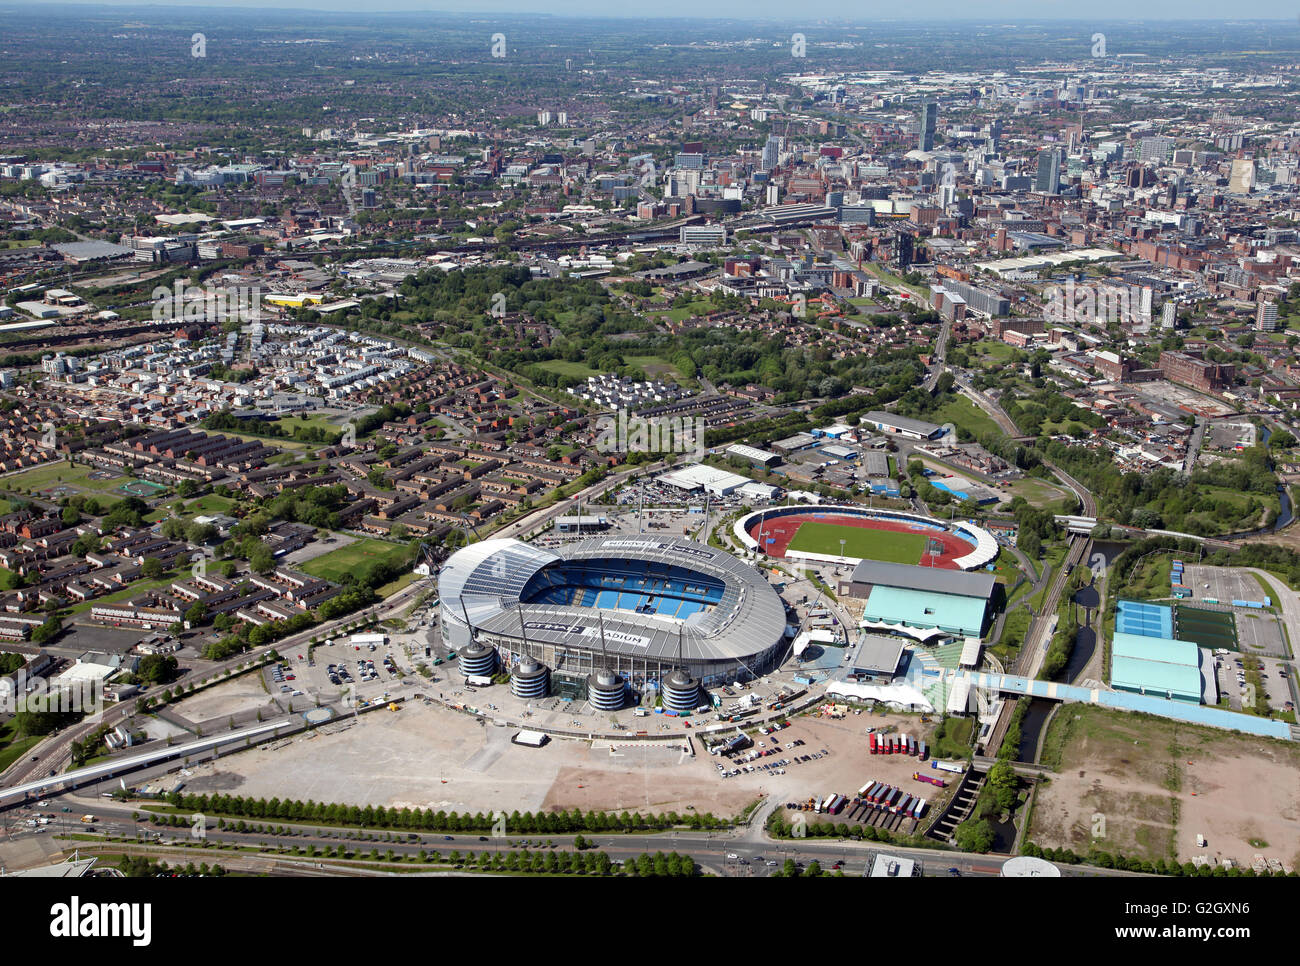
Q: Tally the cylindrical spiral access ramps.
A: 4